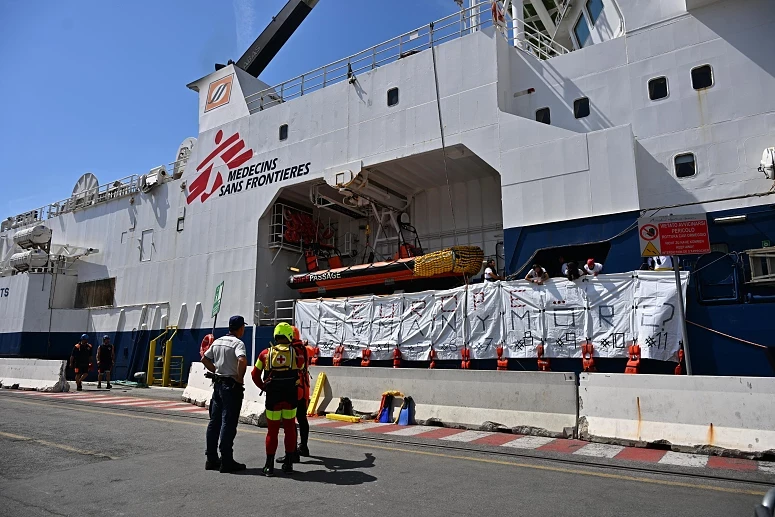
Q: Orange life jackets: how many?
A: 11